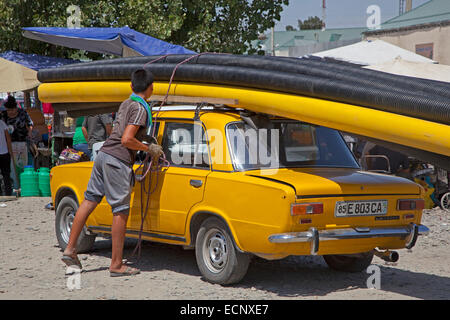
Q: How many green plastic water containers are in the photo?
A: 2